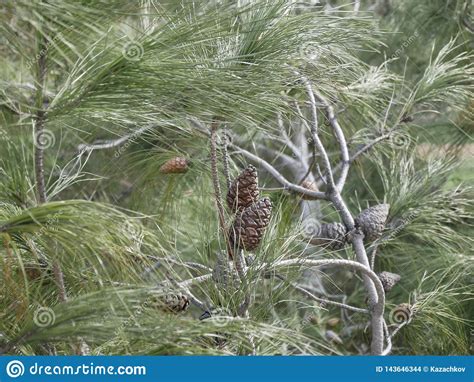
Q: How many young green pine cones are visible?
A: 0